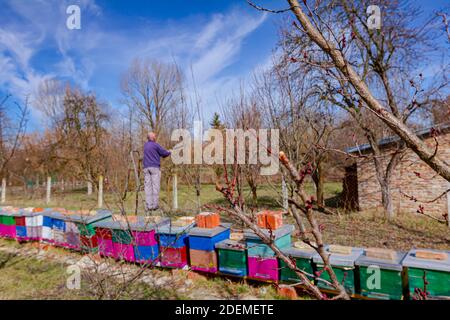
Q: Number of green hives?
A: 5